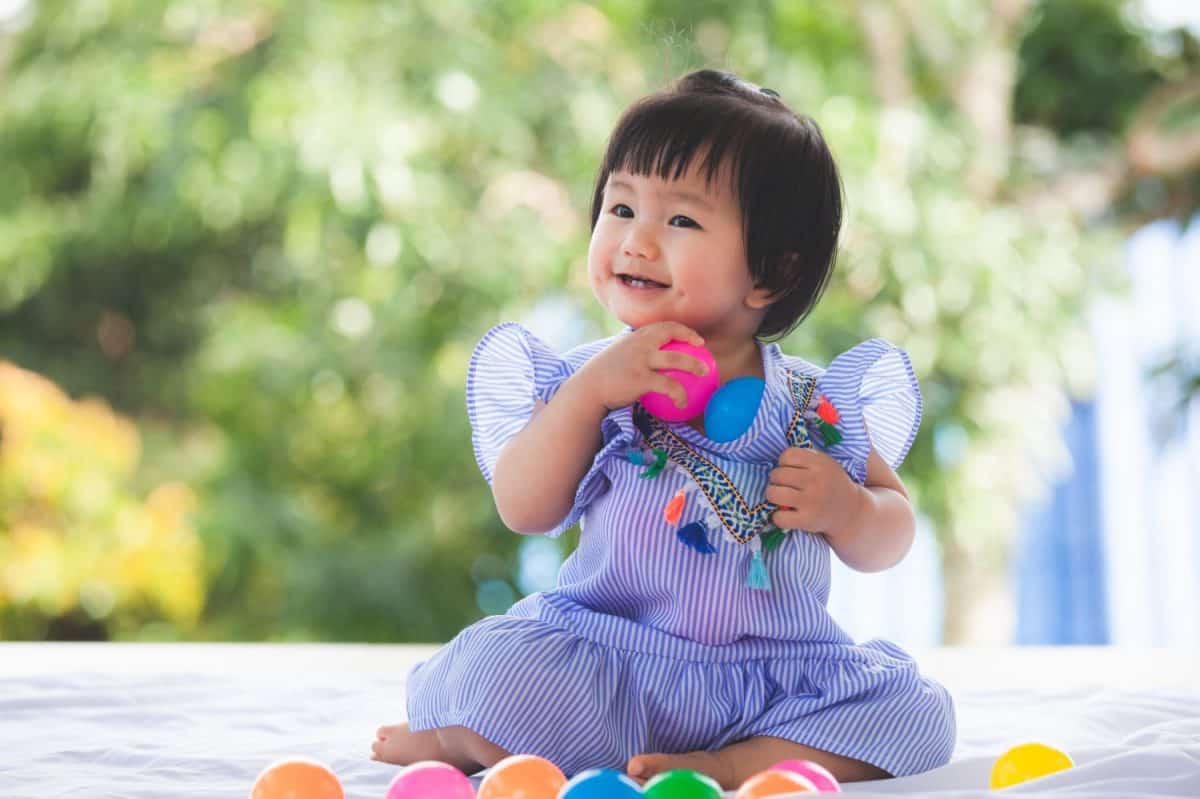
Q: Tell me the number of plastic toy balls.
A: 10